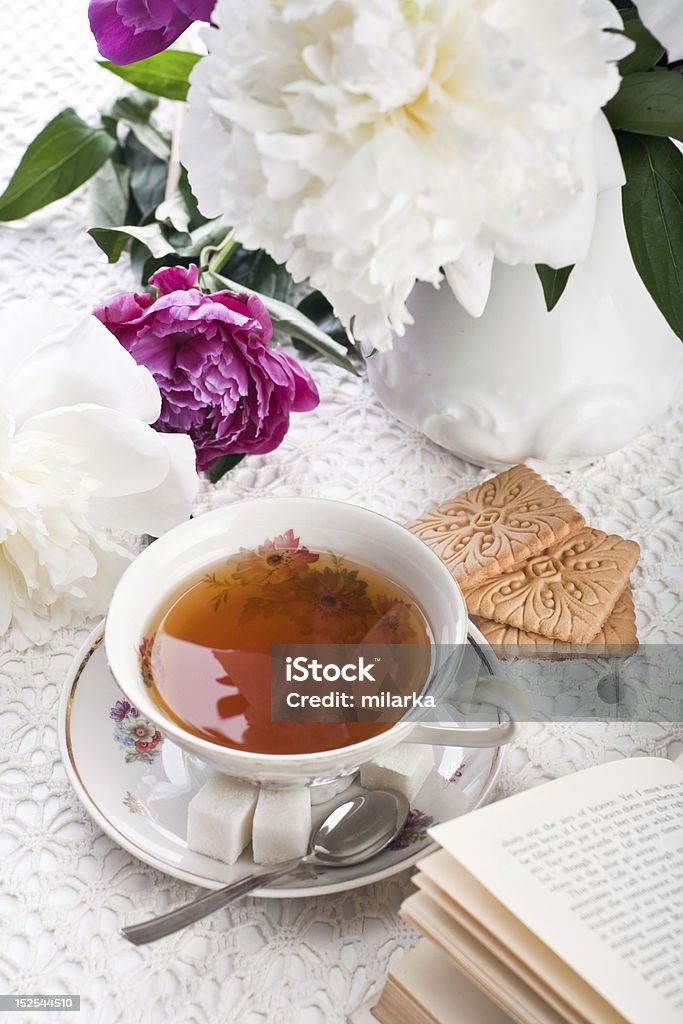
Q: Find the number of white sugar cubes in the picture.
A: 3